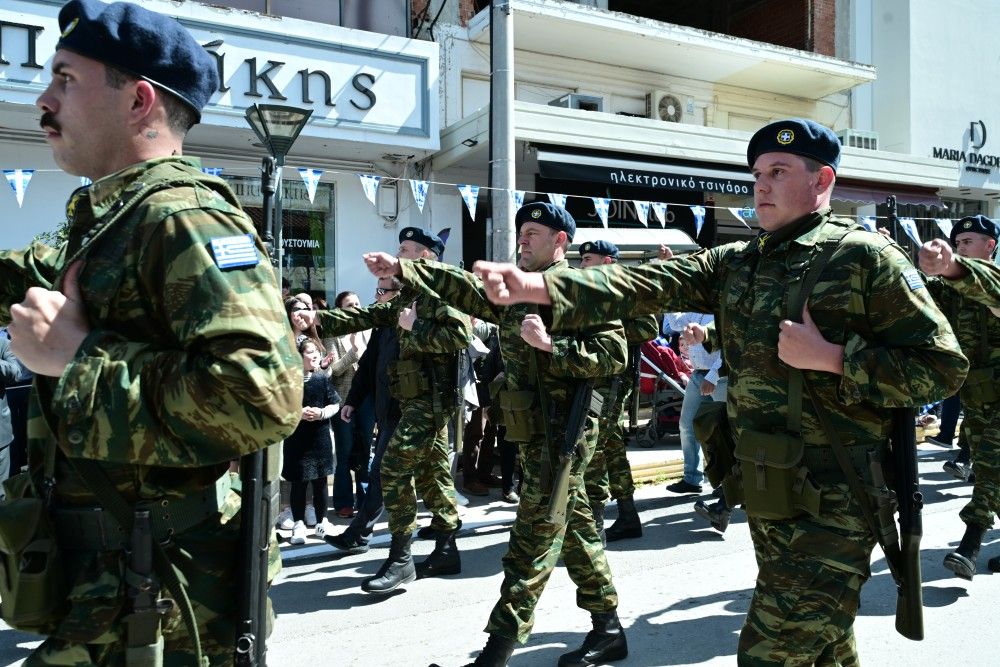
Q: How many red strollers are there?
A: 1